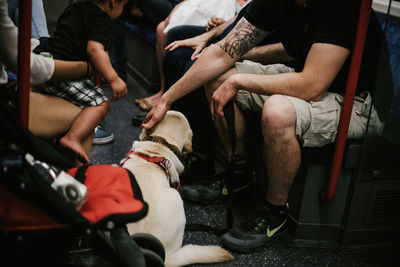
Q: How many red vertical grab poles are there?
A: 2